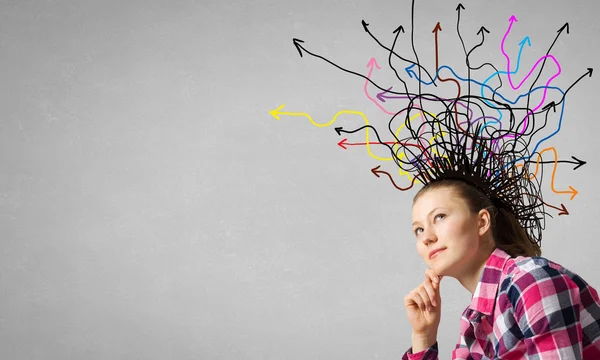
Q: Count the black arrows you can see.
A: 10